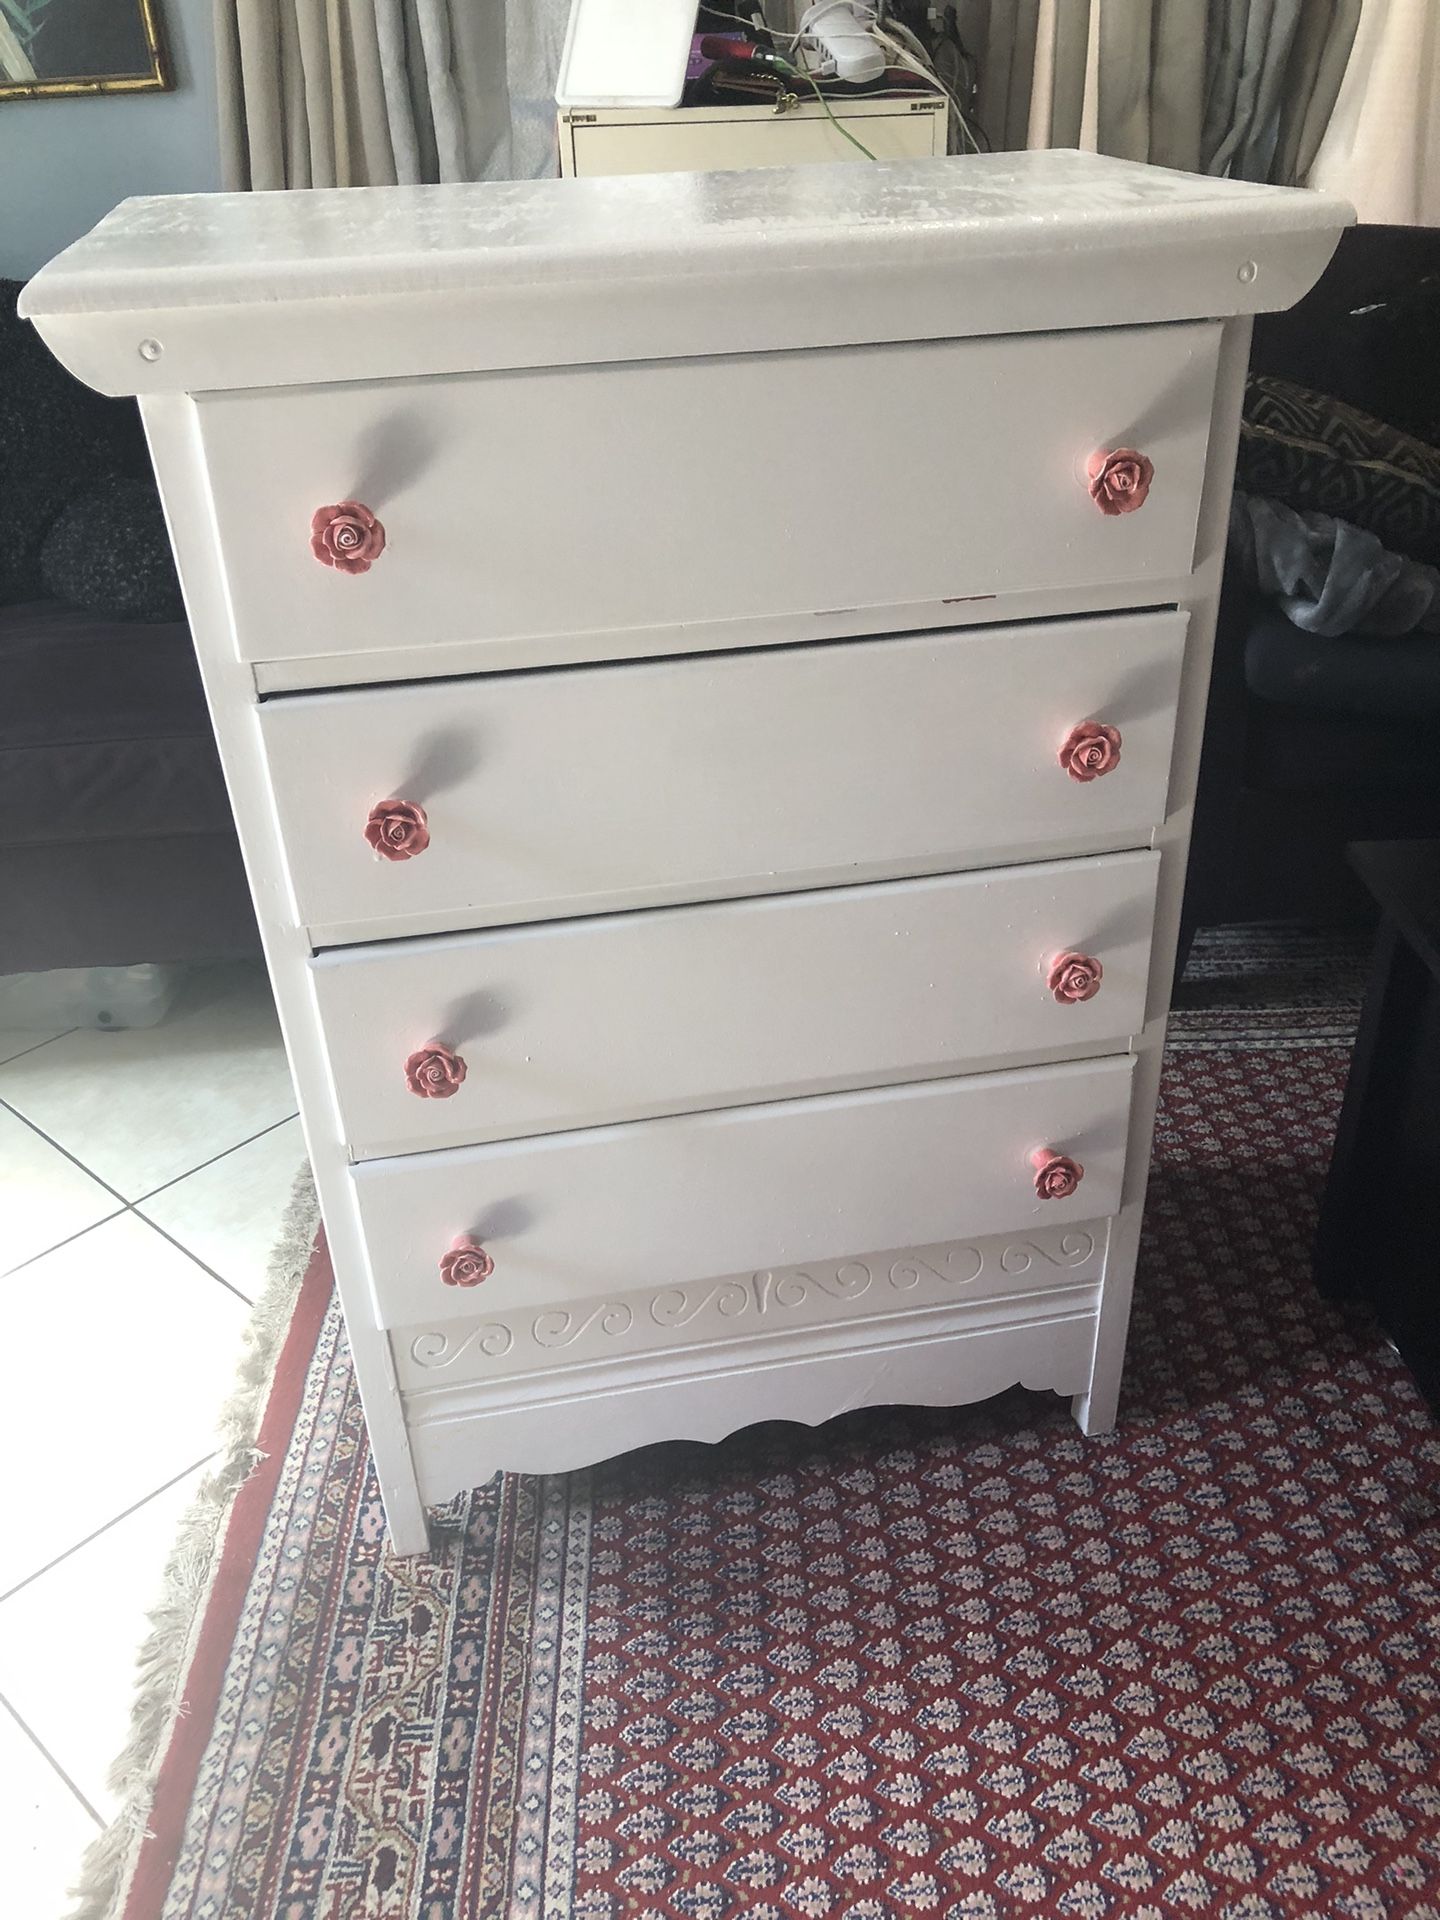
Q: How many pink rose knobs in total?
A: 8